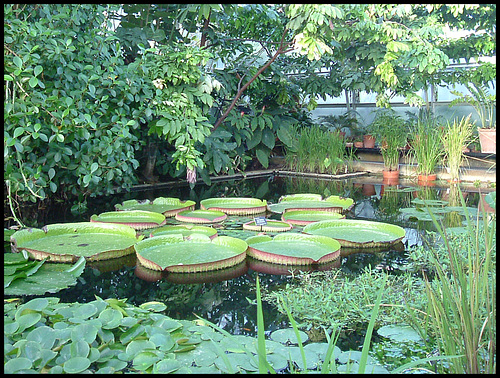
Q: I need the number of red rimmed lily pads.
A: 12